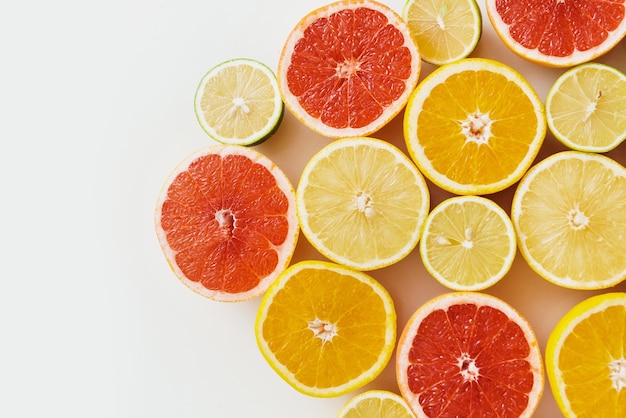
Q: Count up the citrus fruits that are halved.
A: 14